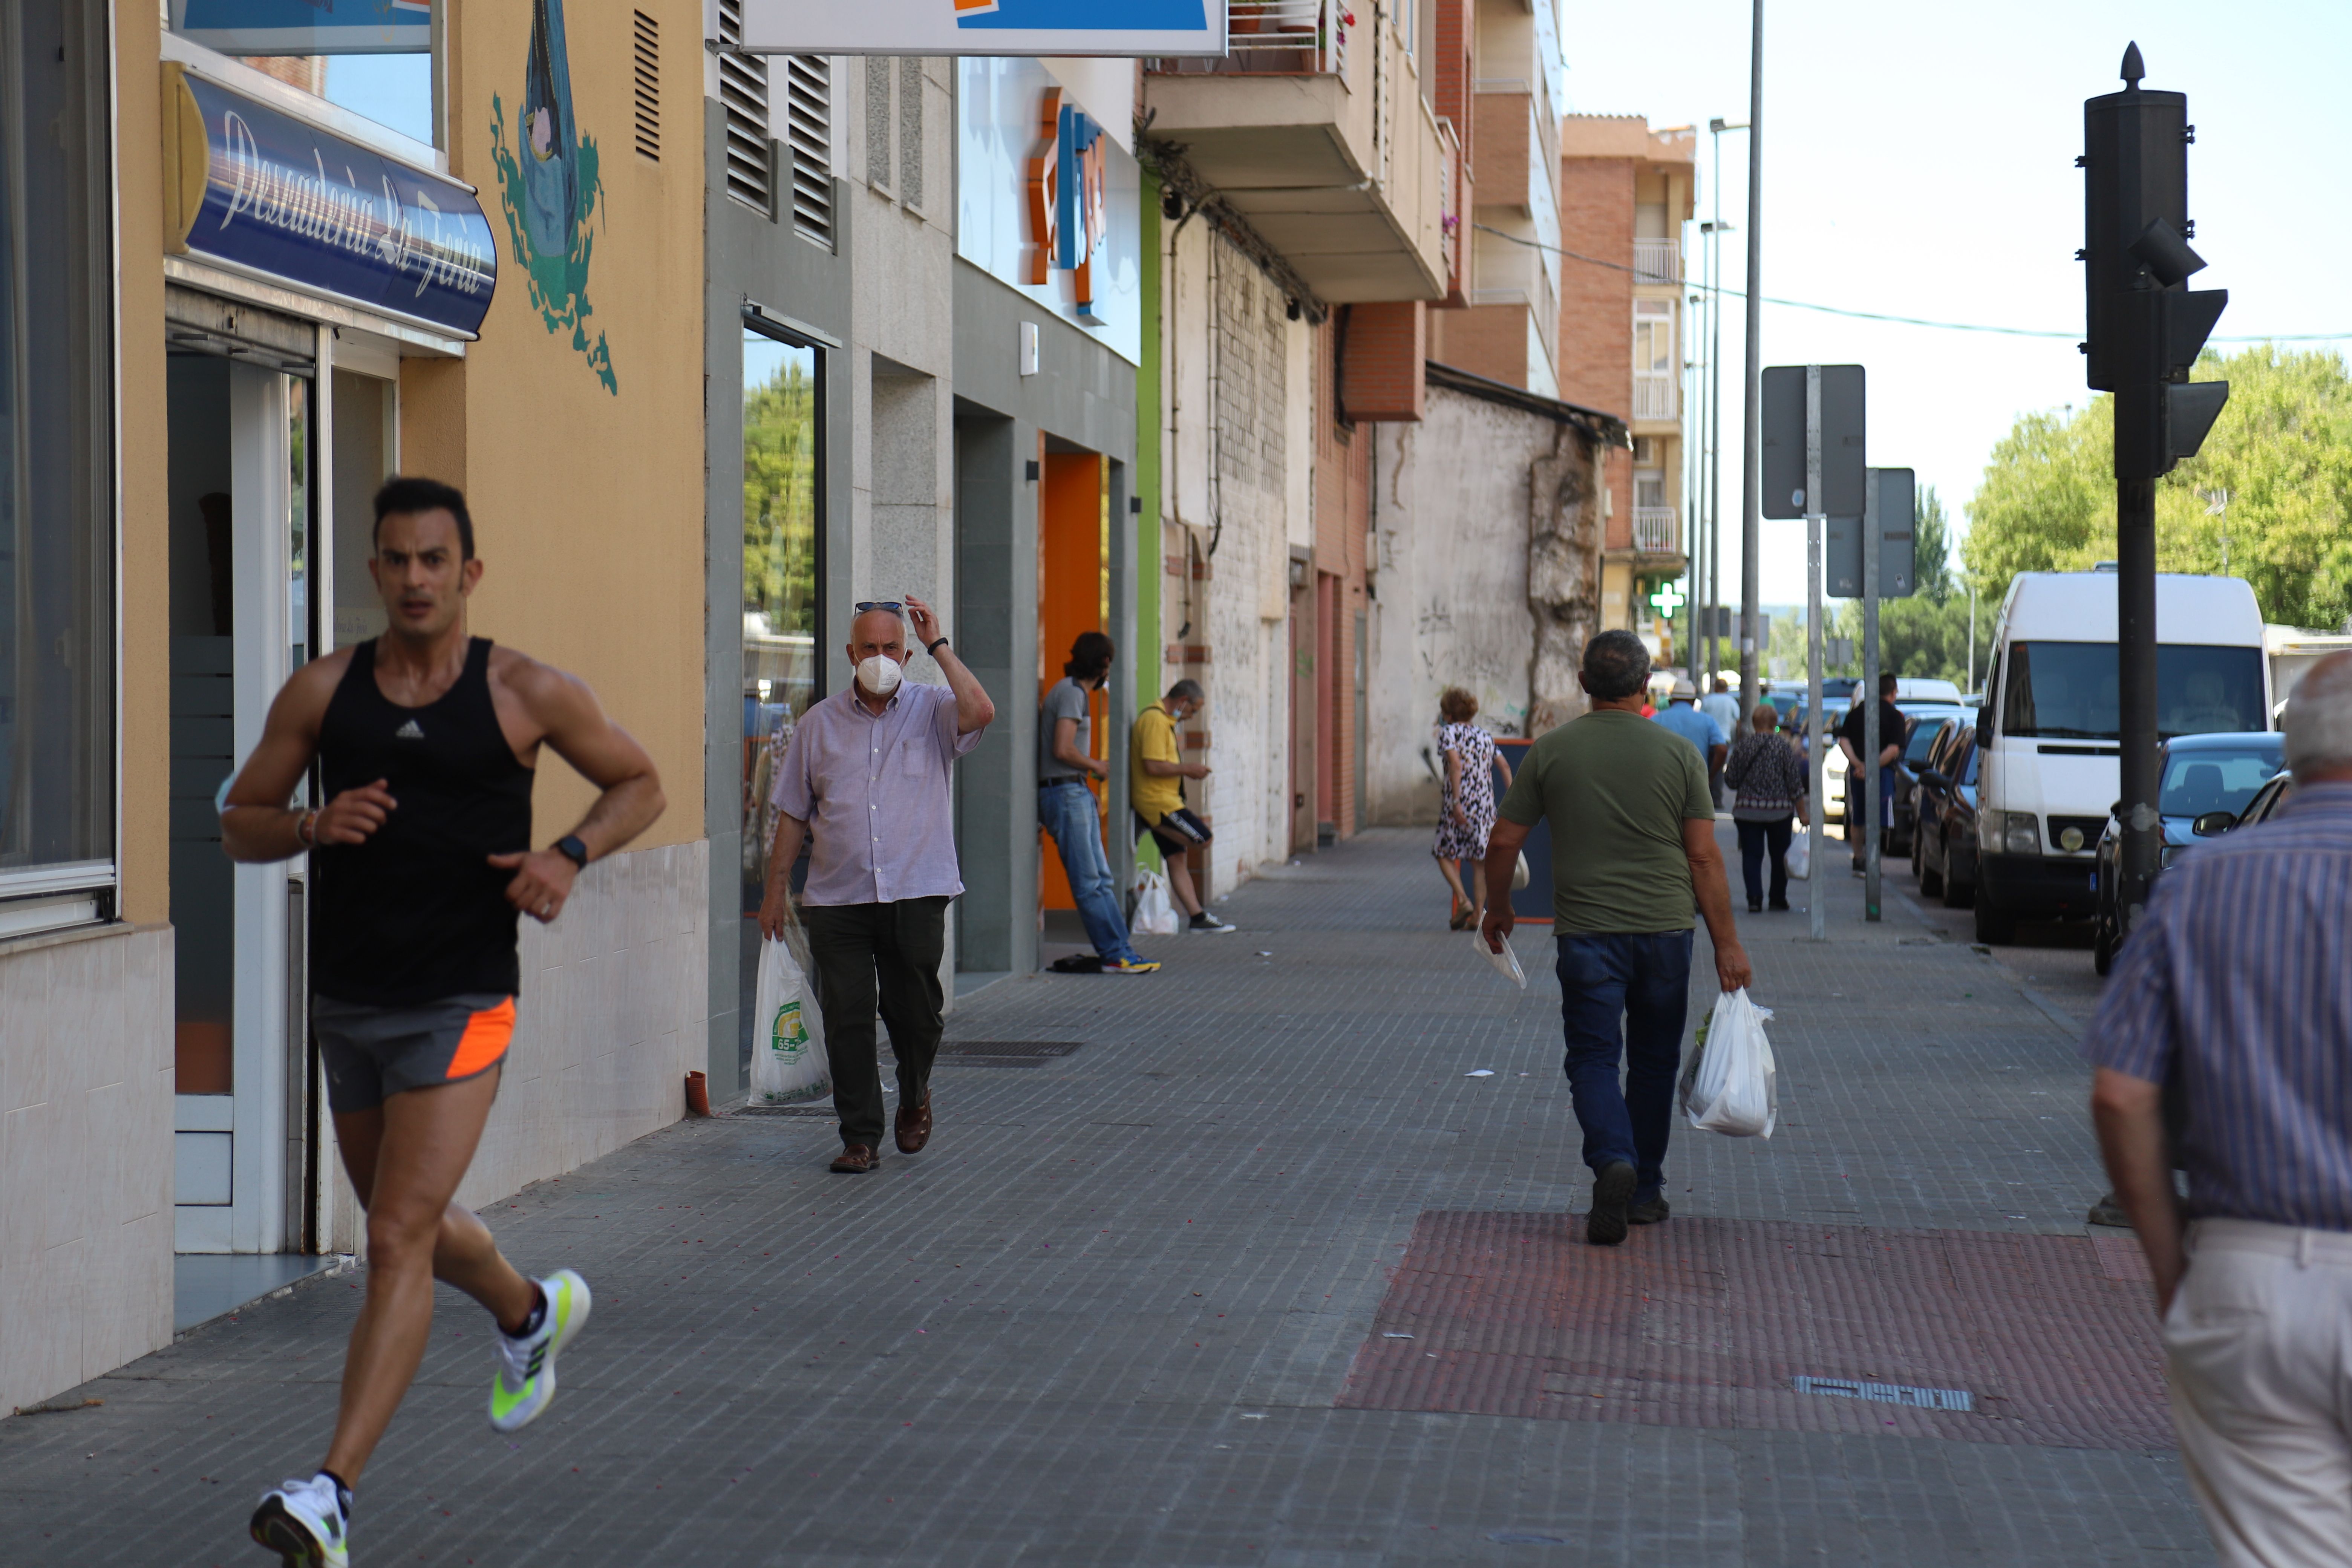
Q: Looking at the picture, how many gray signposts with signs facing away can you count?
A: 2